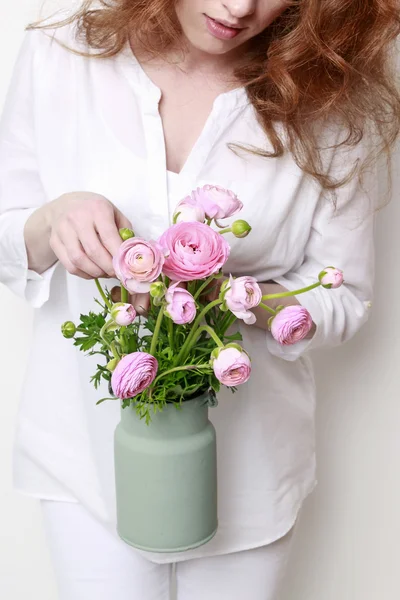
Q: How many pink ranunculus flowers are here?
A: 11